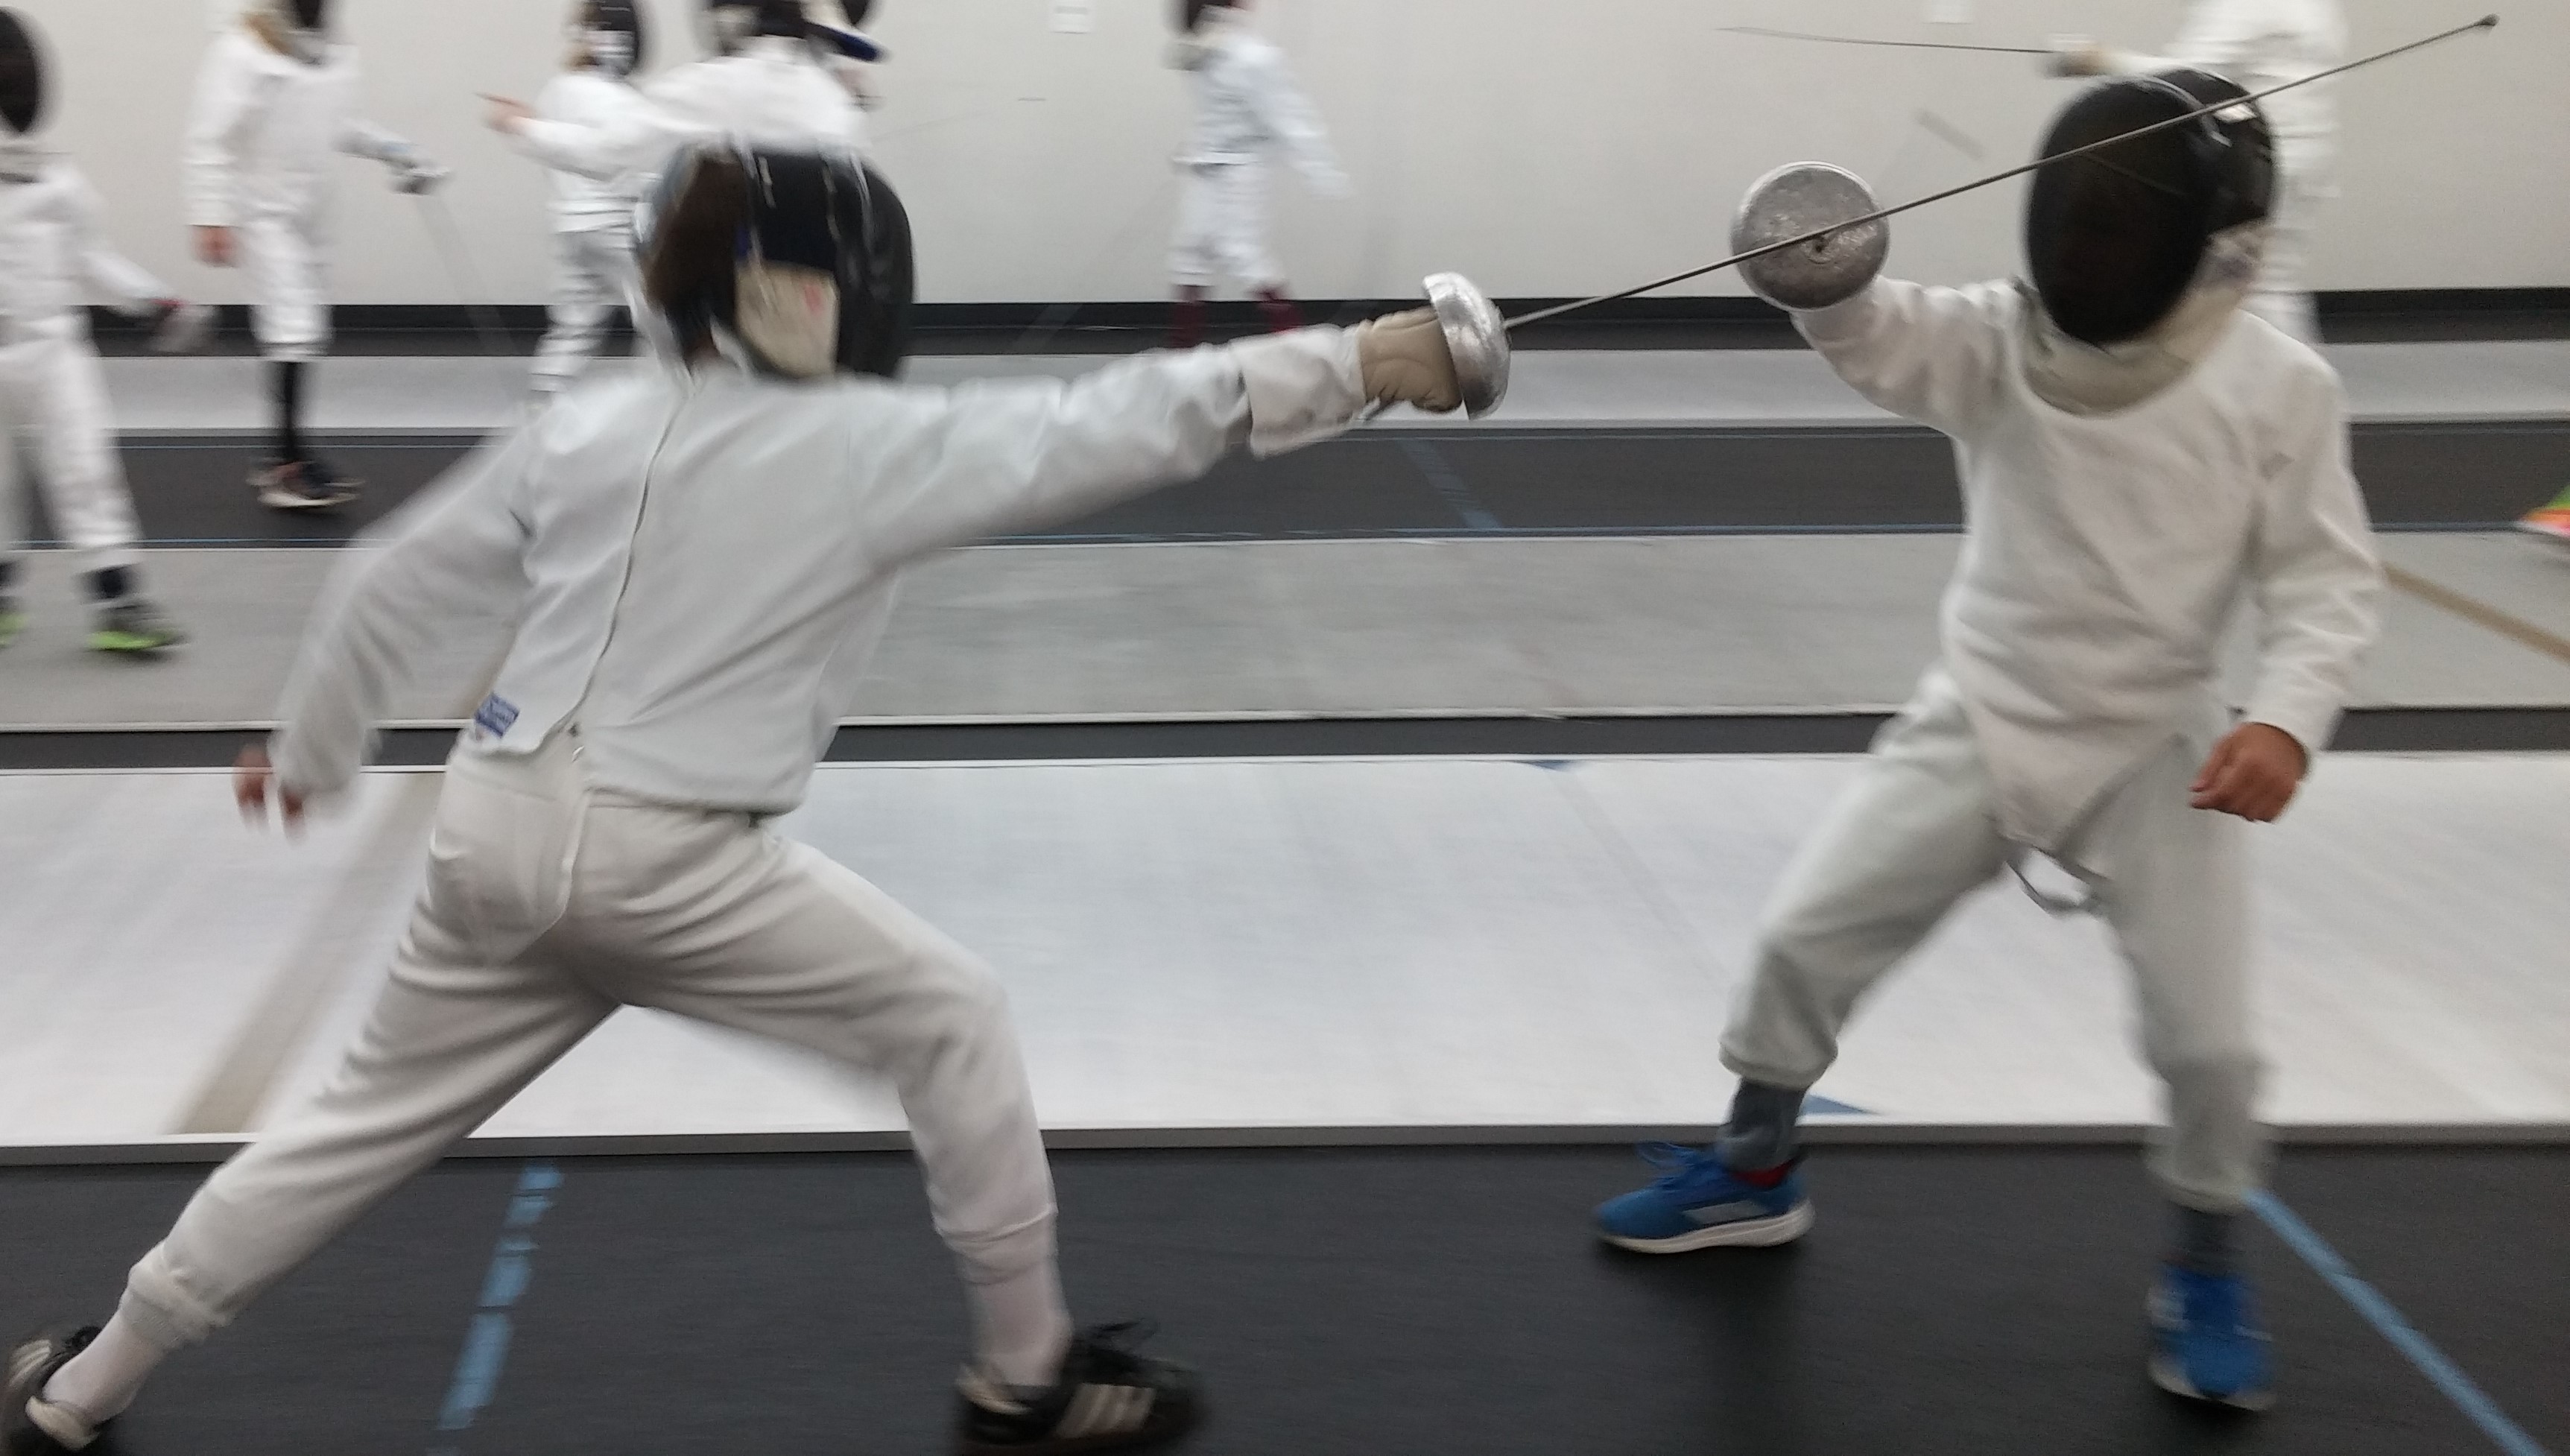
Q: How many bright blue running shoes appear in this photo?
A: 2